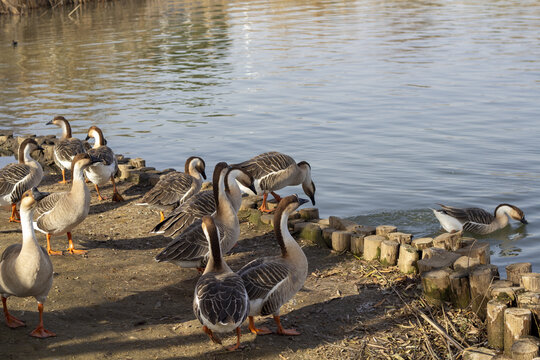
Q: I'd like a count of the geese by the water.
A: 12